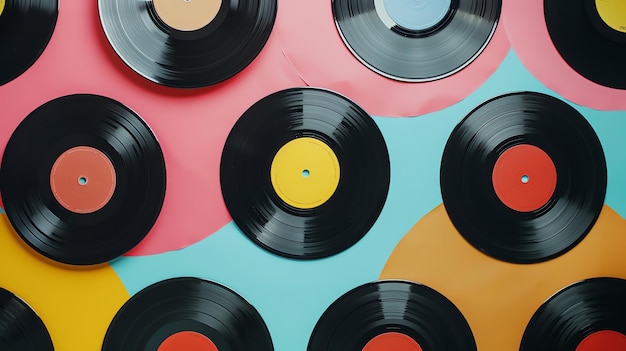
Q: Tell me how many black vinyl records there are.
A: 11